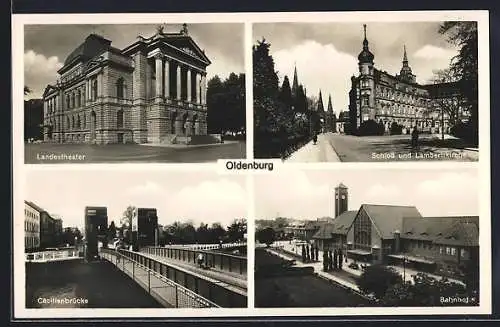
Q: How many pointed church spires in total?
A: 3